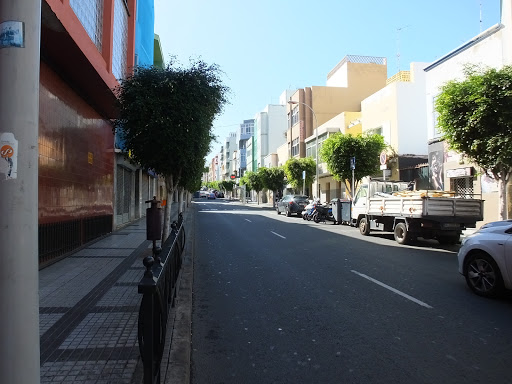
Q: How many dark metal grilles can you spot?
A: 2